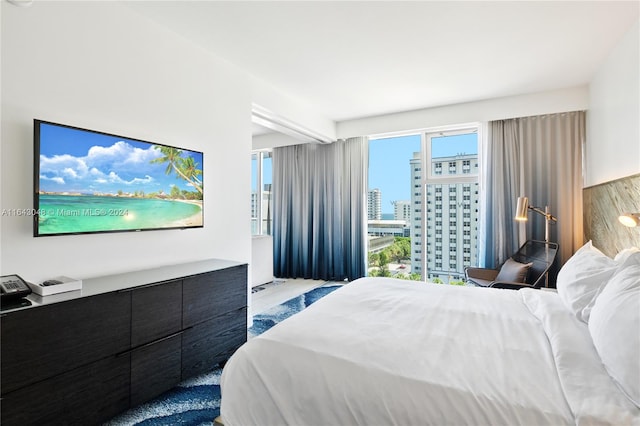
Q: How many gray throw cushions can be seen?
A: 1